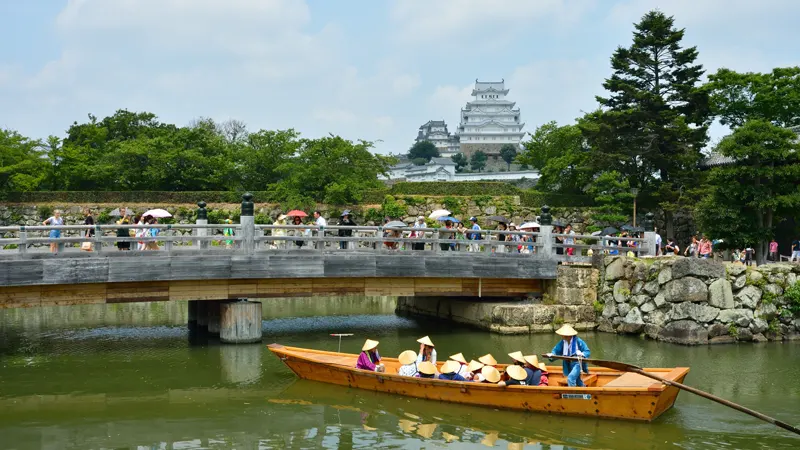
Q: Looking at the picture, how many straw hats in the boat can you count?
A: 14